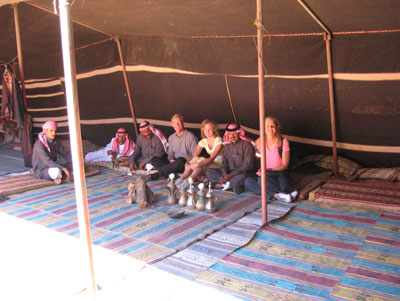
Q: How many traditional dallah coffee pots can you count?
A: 5